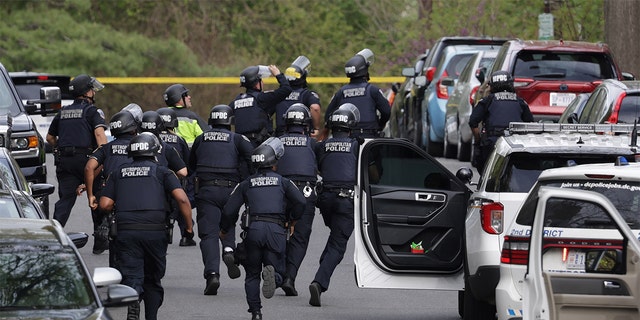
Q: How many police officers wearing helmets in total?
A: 14